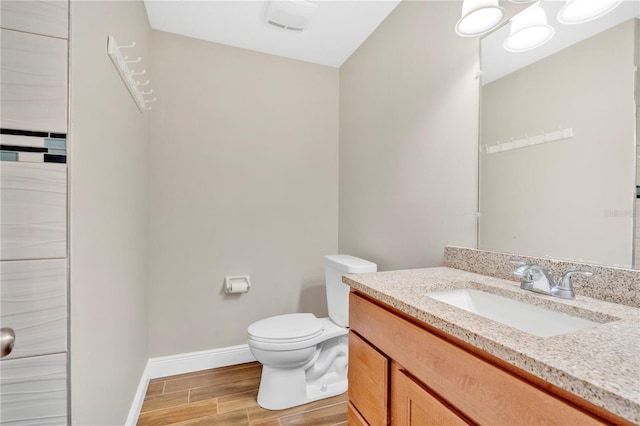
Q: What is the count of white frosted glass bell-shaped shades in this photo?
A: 3